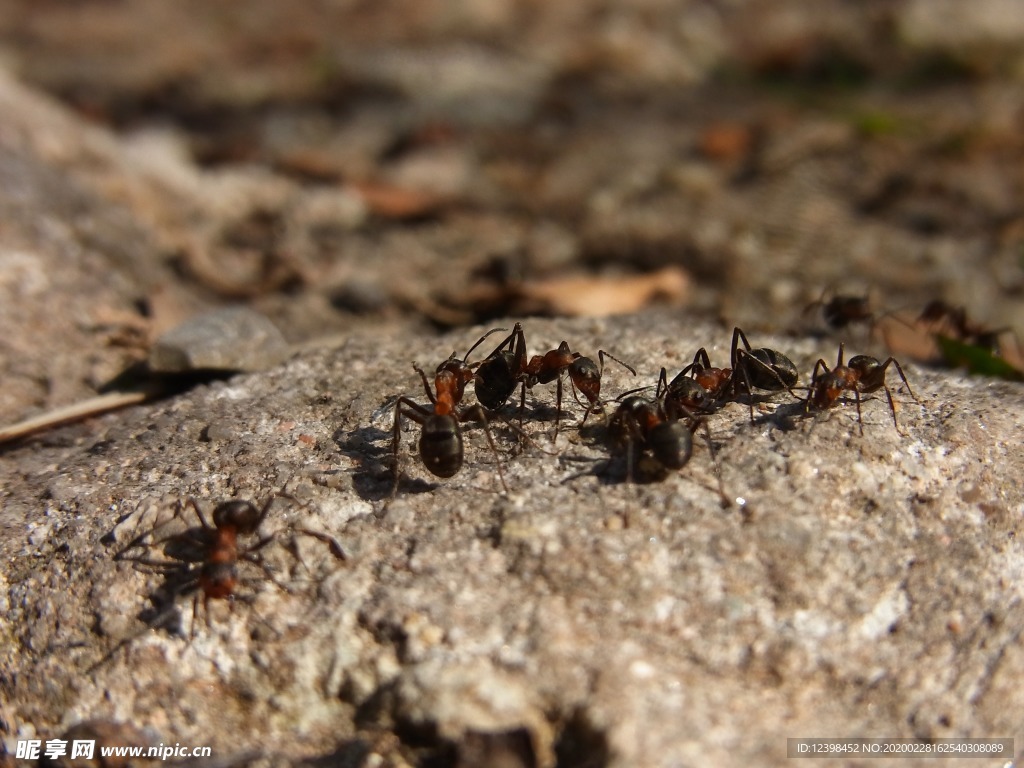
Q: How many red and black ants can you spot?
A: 8